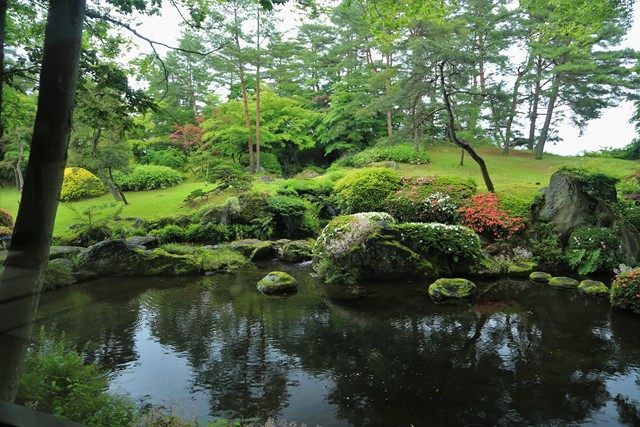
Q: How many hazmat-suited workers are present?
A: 0